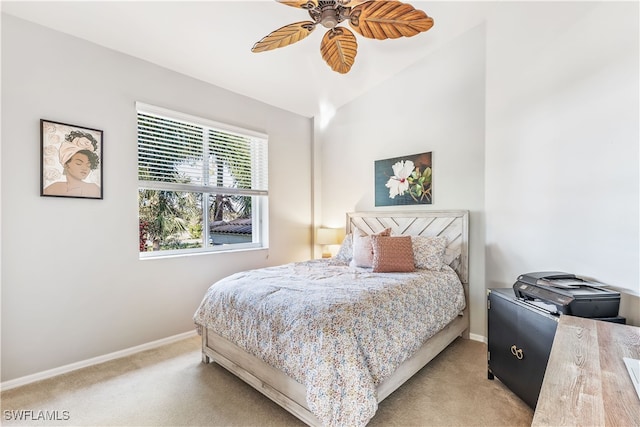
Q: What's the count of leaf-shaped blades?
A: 5